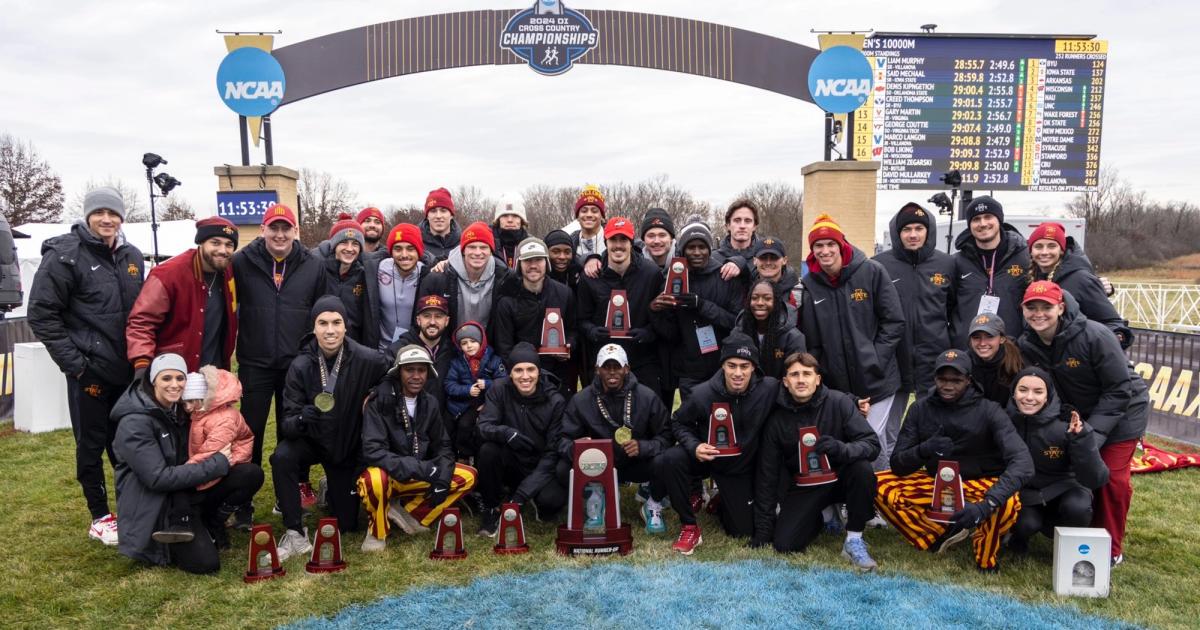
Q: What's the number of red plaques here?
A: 11